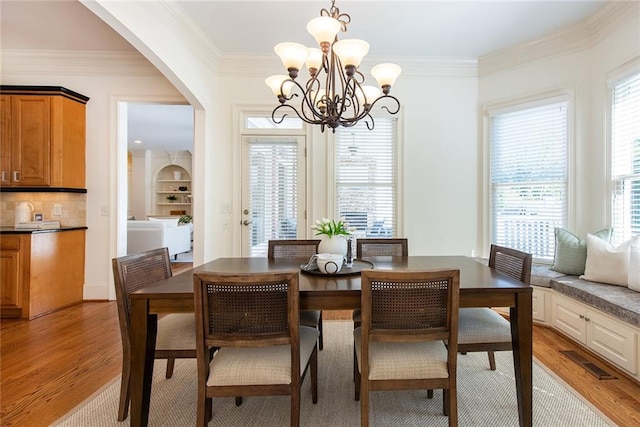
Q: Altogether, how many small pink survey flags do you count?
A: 0